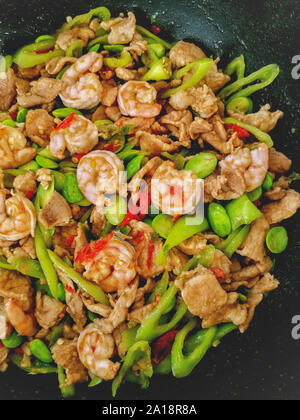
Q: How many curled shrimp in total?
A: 10